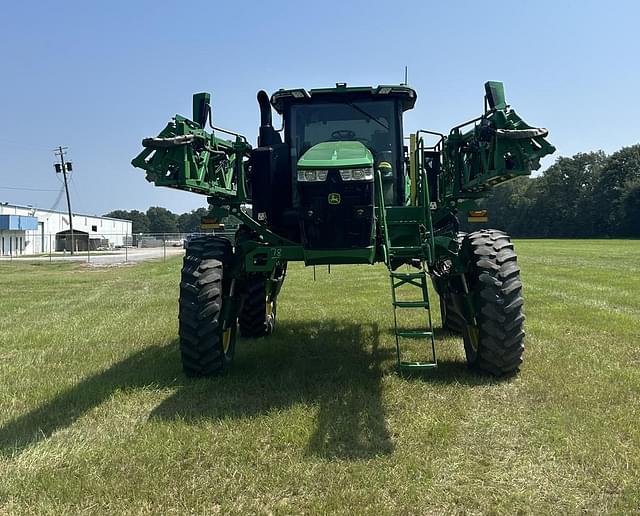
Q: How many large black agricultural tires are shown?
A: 4